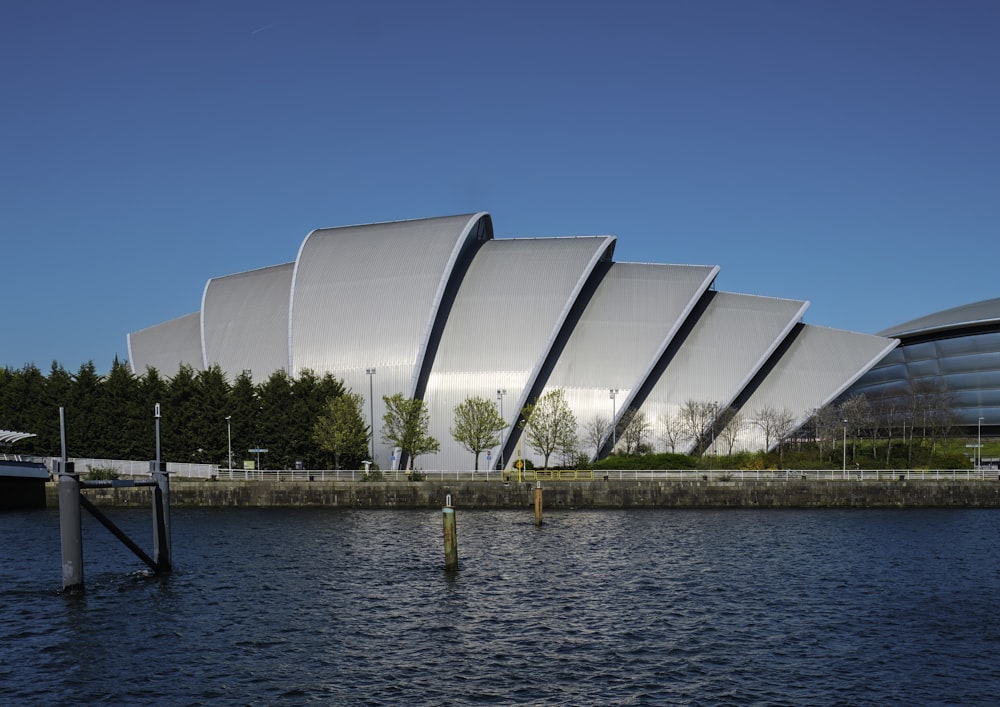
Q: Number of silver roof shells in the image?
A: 7